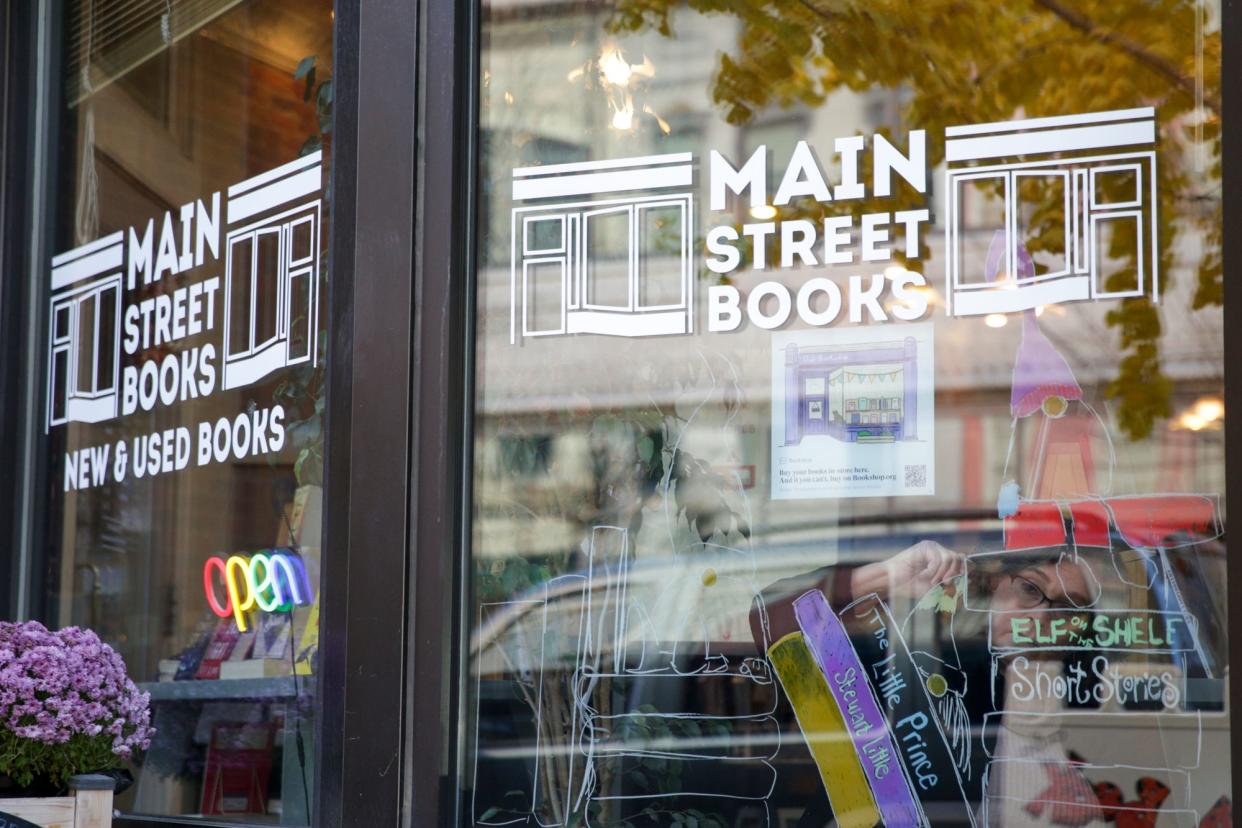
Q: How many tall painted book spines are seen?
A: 3